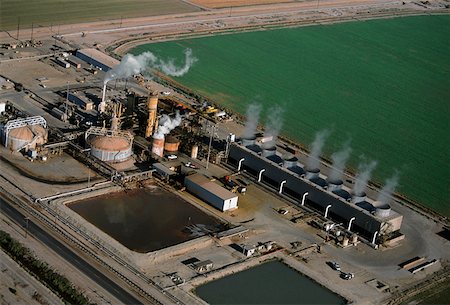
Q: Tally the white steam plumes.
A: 8